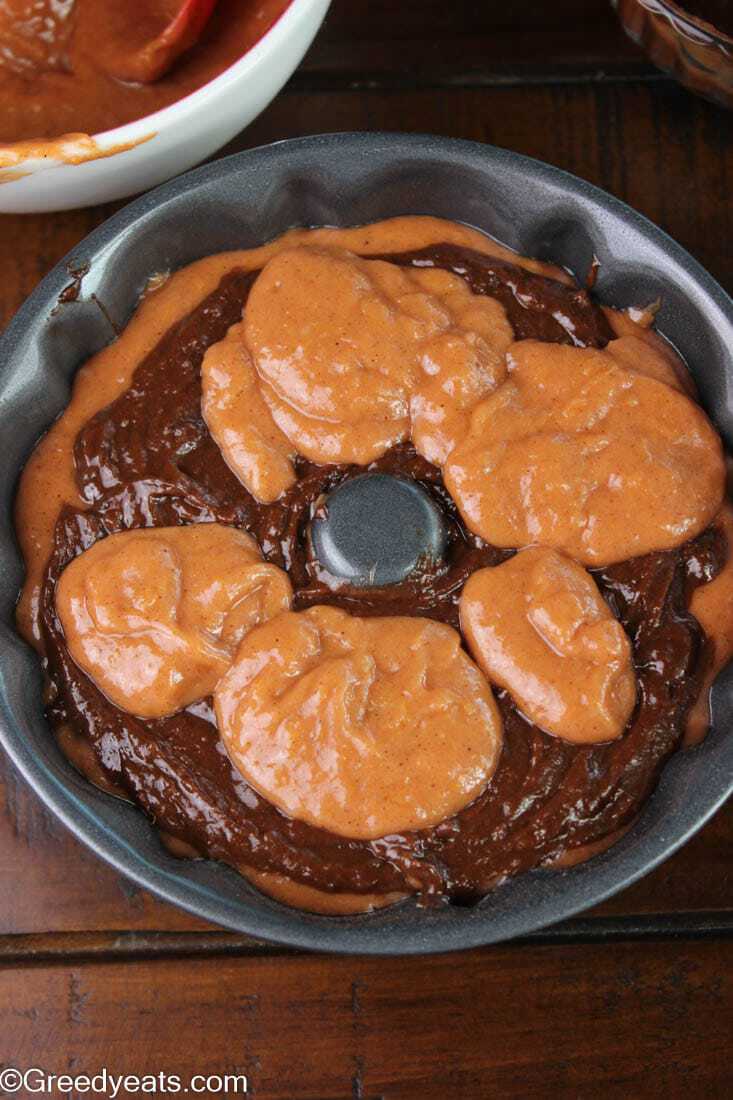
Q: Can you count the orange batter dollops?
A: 5